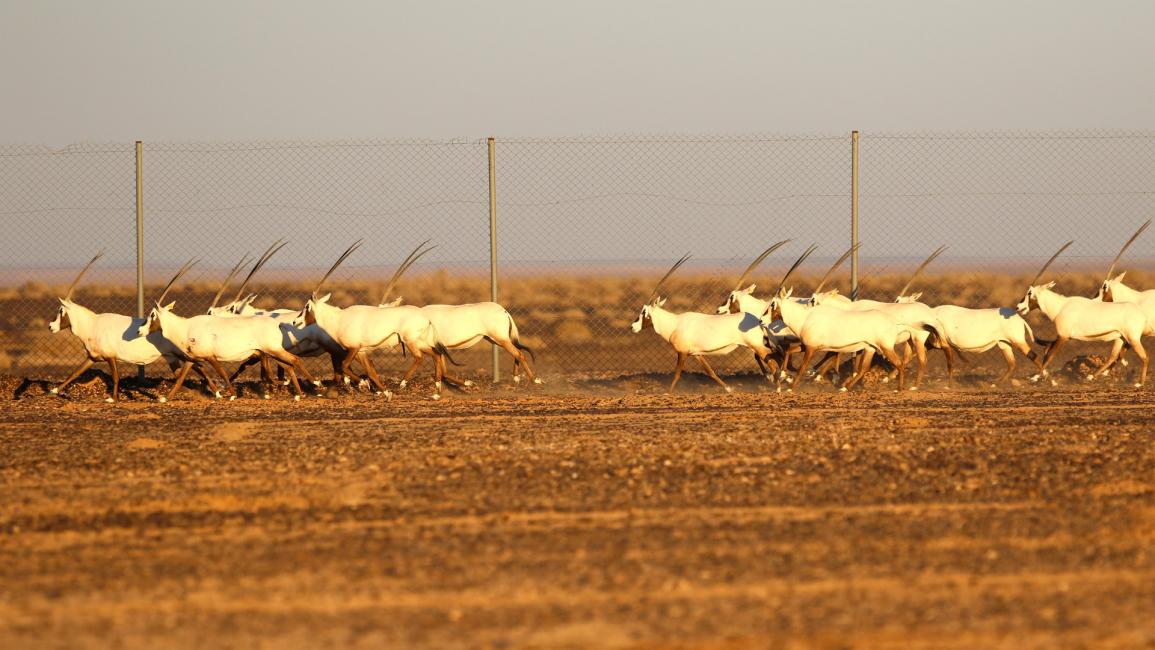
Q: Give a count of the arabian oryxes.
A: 13